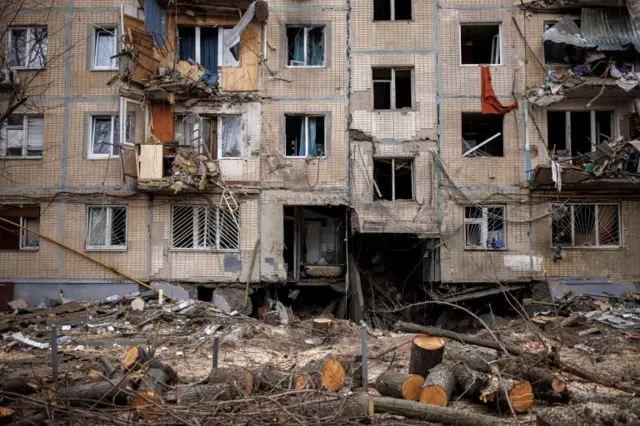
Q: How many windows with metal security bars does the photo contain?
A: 4